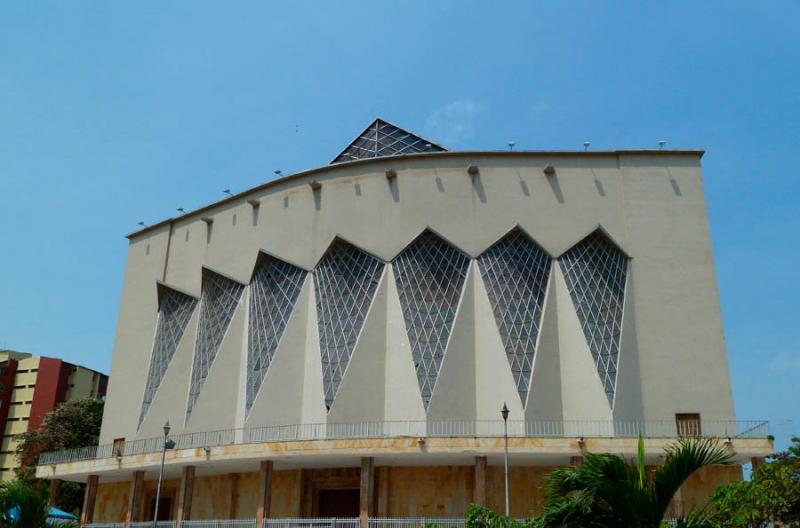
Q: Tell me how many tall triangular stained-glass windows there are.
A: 7